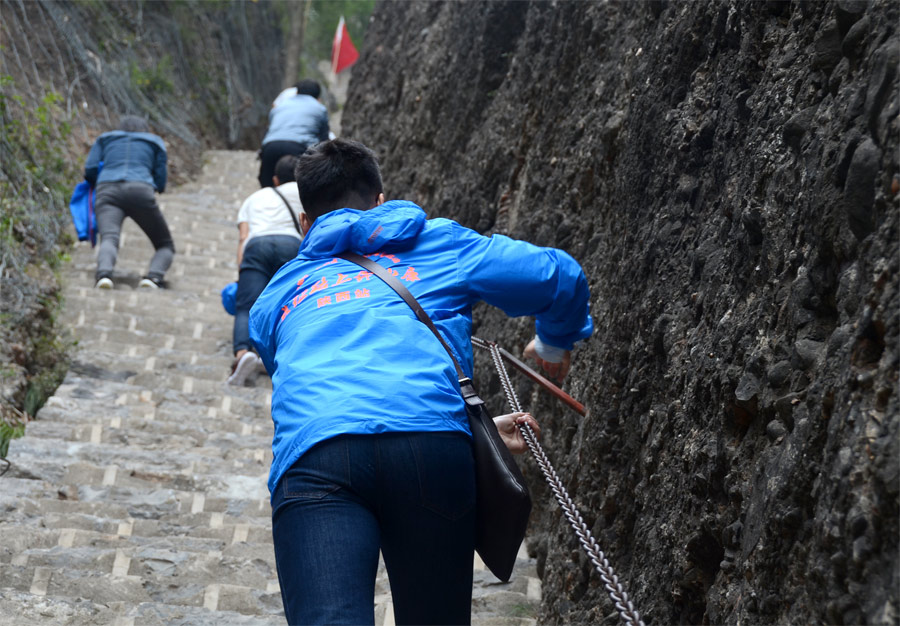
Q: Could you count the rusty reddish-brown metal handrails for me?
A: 1